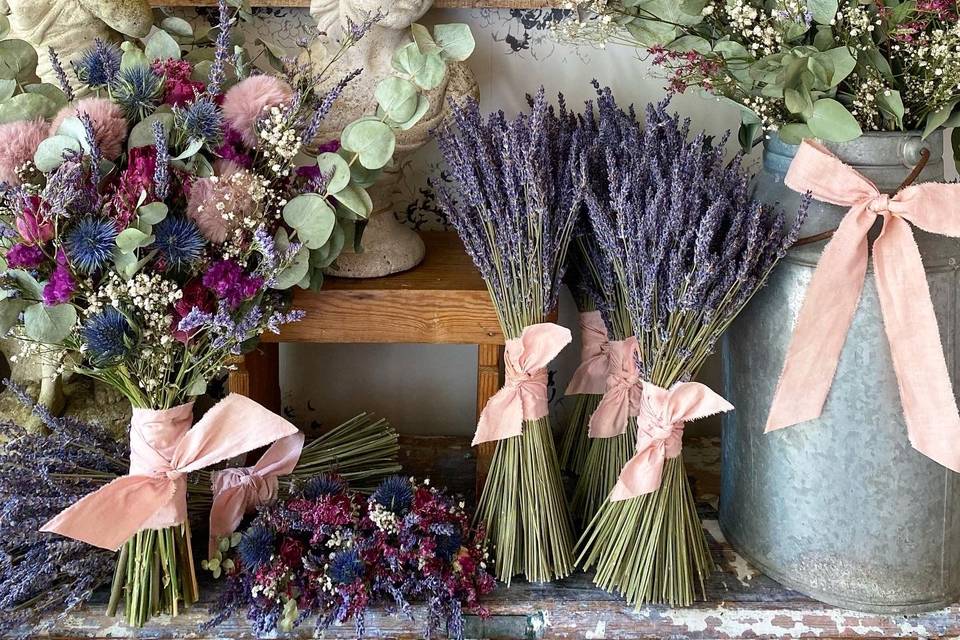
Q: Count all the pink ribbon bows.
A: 7